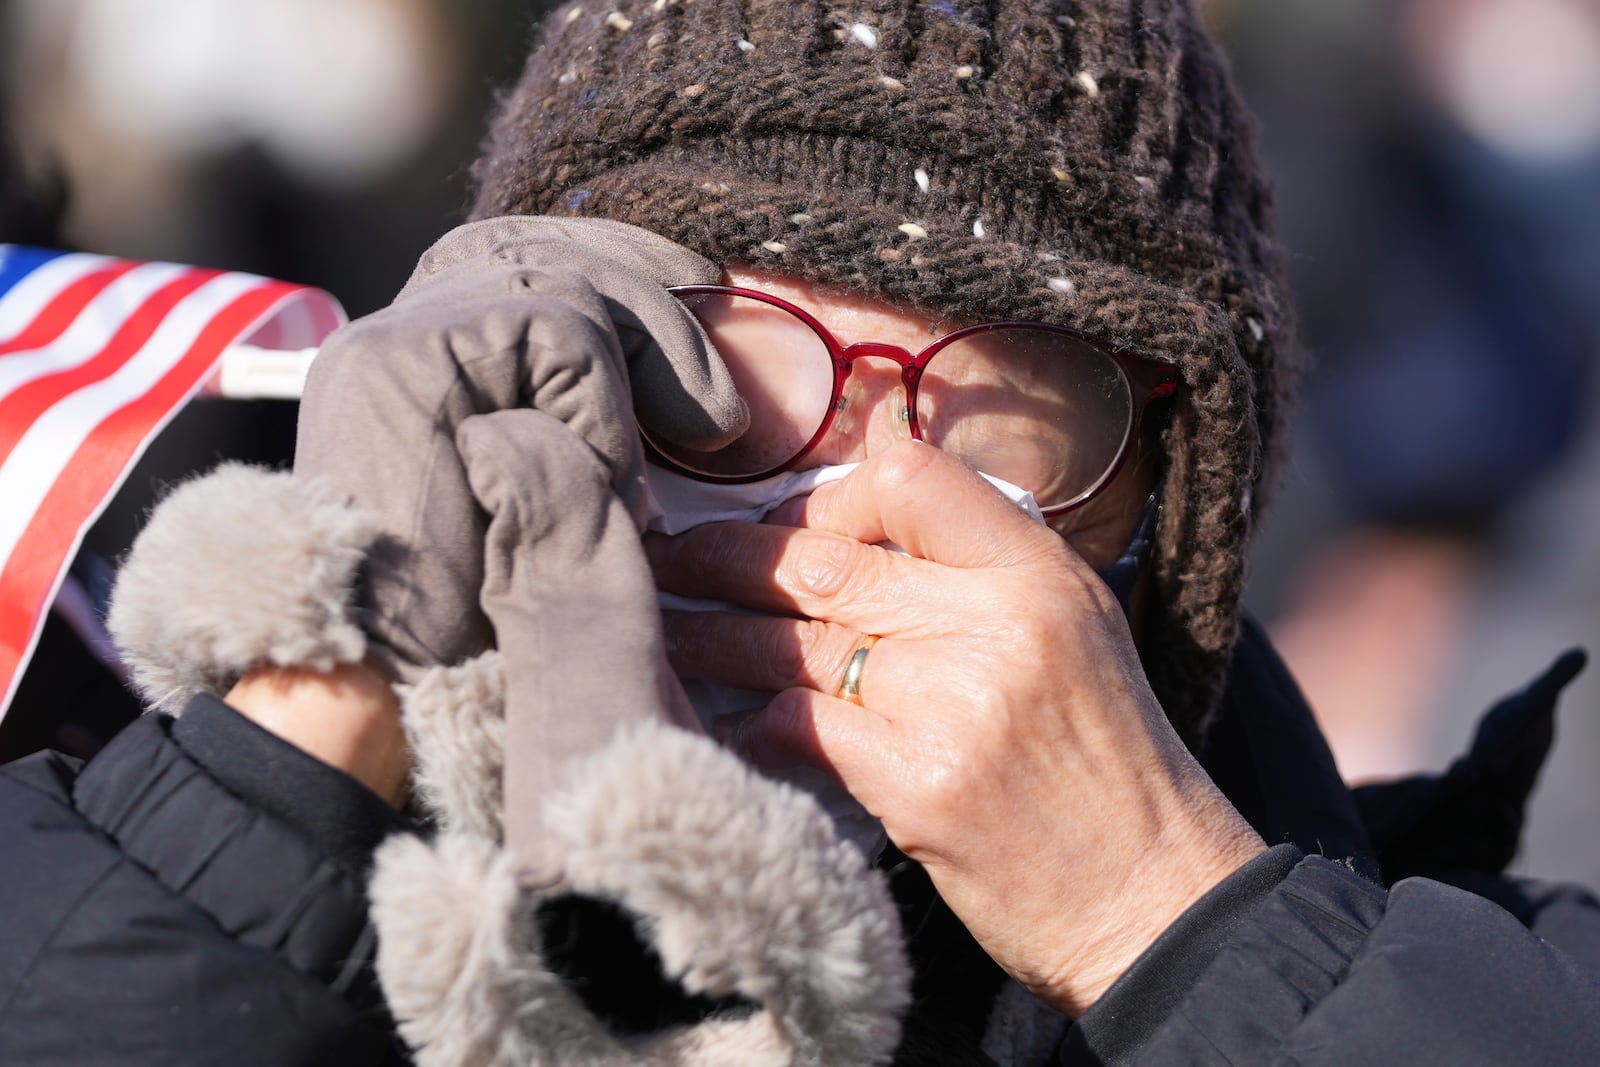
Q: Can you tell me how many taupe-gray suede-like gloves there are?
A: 2